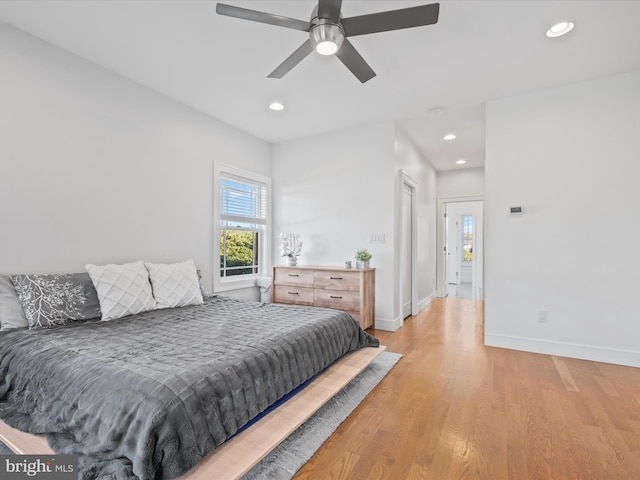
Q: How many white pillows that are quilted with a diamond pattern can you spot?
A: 2